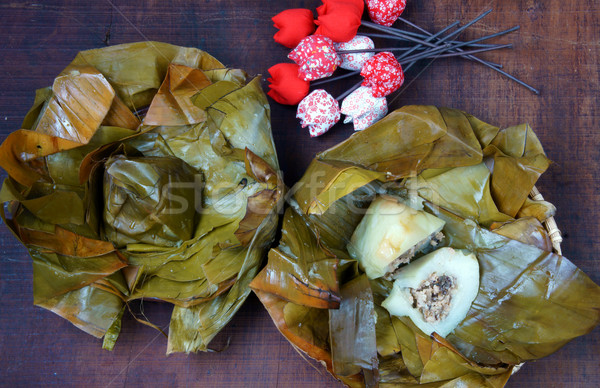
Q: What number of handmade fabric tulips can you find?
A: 10